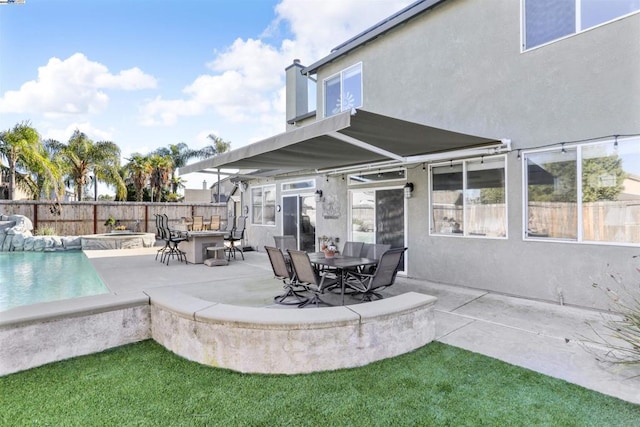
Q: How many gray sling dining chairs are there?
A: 6